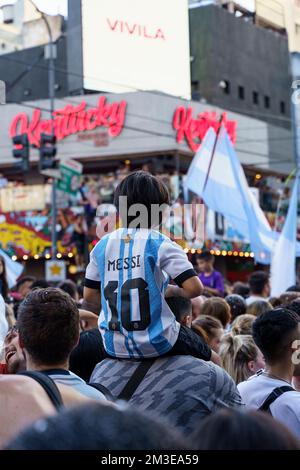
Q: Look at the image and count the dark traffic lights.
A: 2